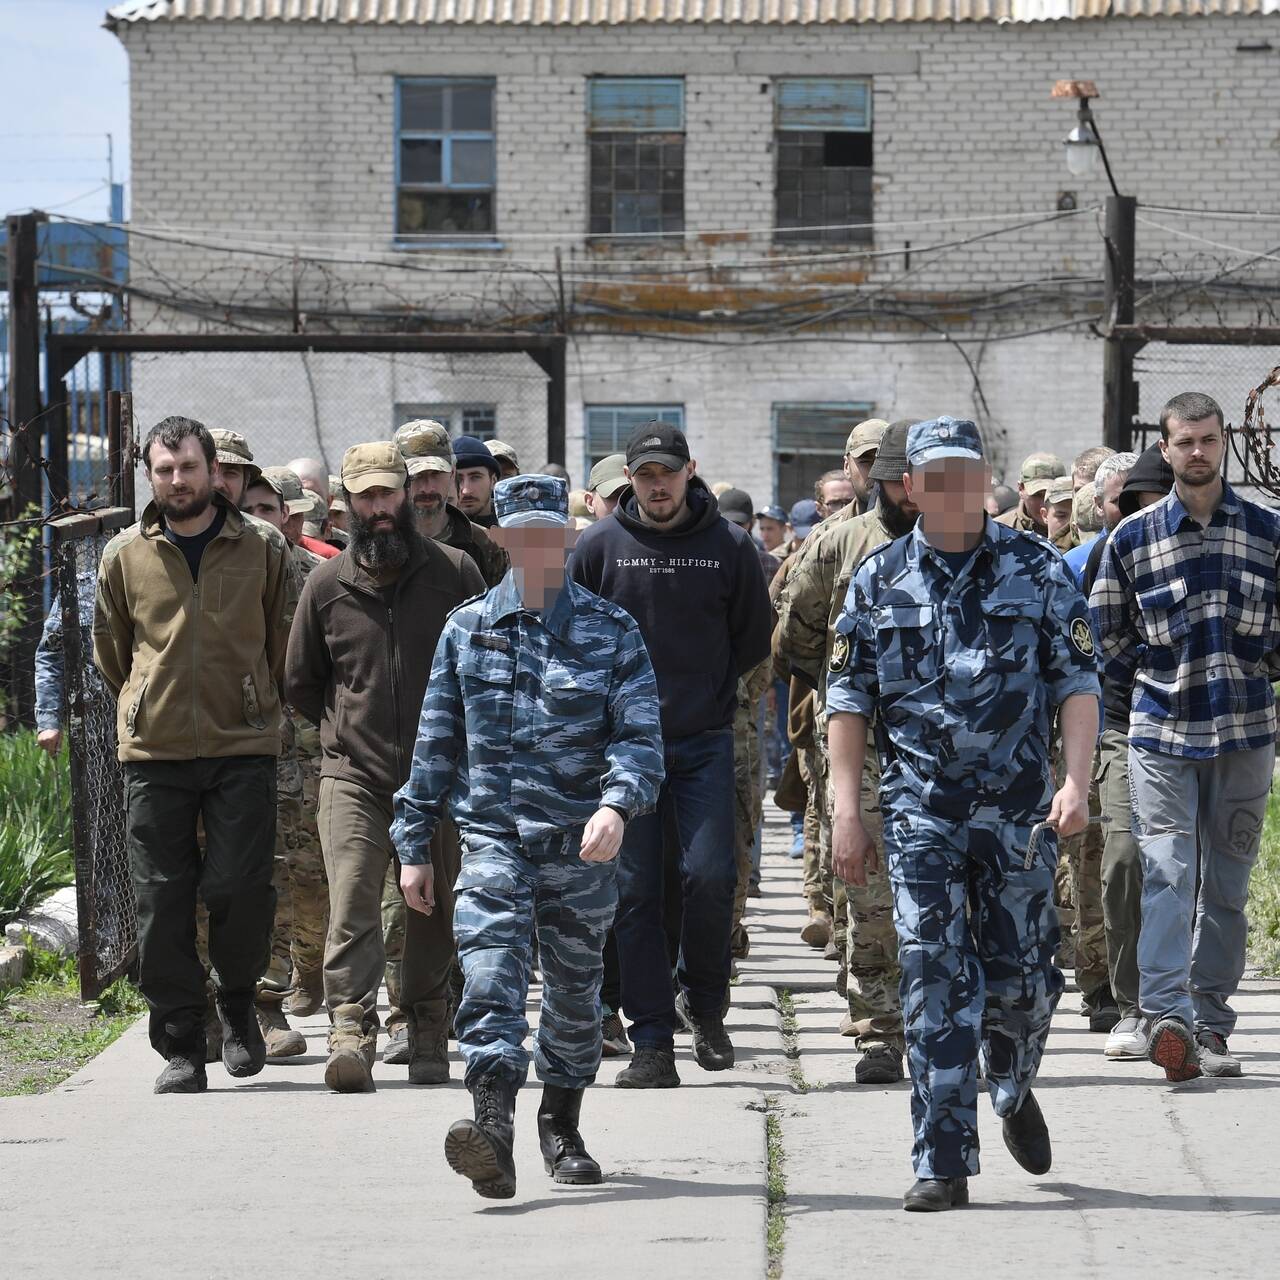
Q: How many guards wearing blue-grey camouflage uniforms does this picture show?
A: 2